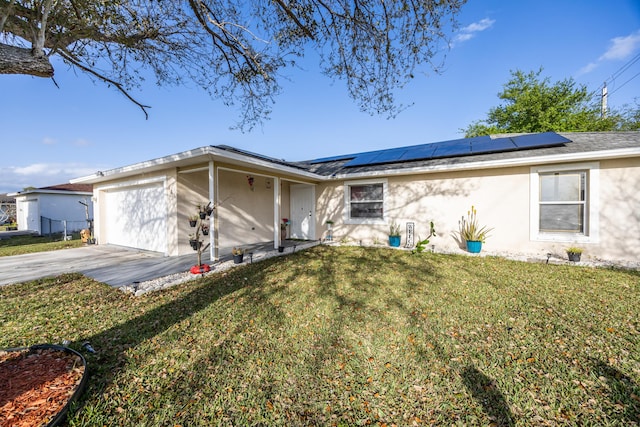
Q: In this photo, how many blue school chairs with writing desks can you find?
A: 0